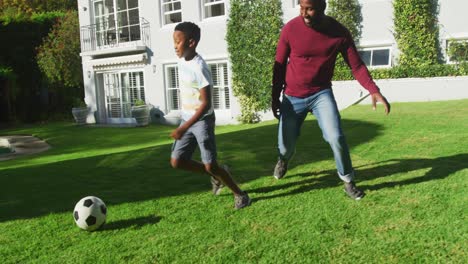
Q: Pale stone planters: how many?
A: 2